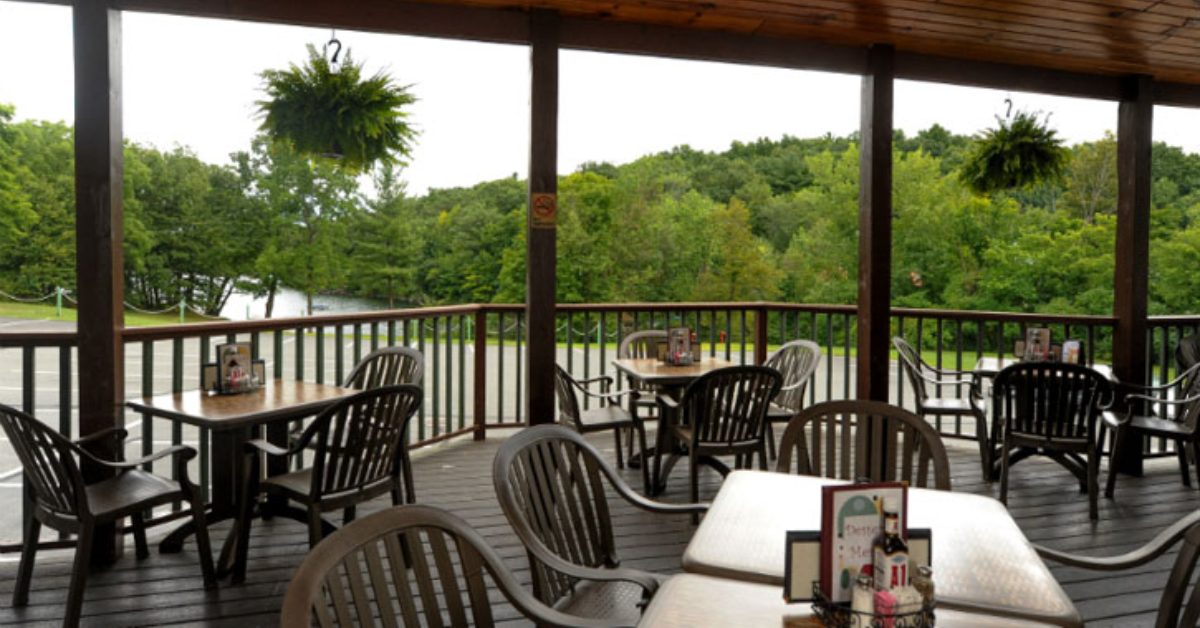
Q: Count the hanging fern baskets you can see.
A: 2